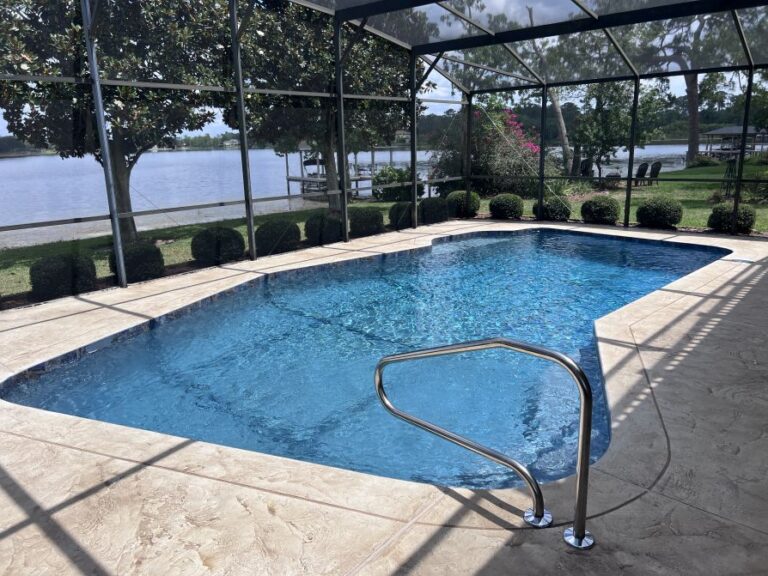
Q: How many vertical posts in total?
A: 8